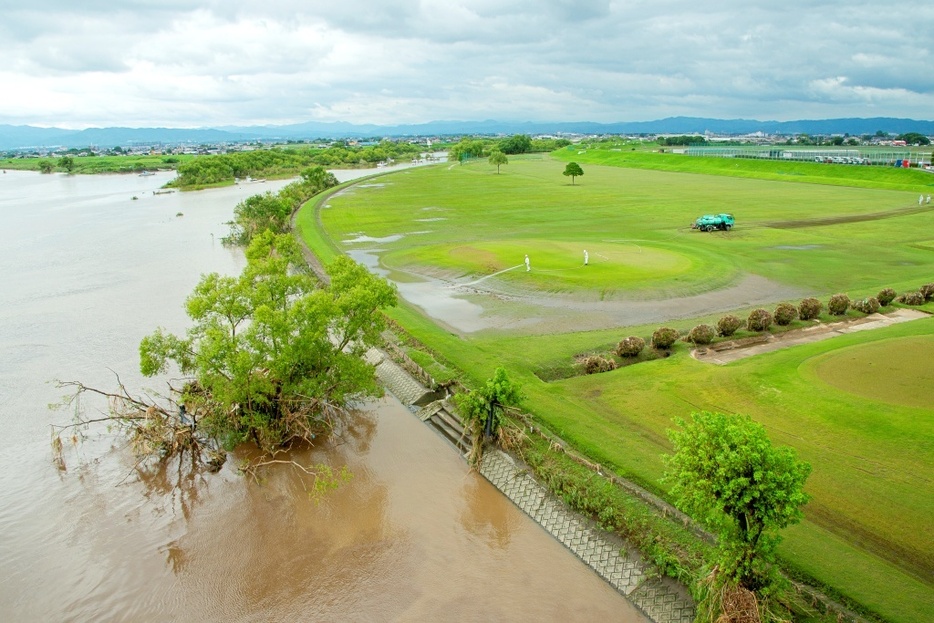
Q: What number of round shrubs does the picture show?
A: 13